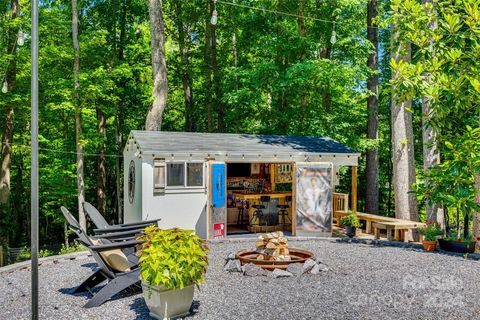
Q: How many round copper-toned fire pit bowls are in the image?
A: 1